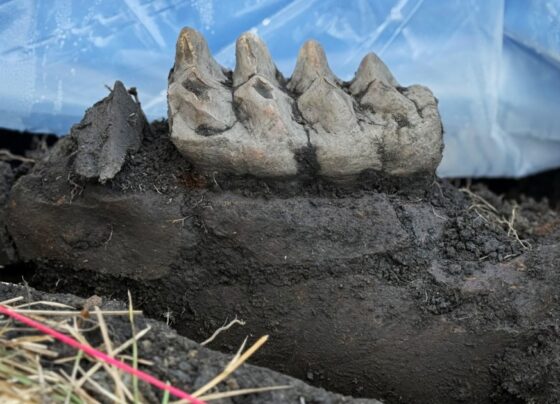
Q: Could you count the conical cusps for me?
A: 4